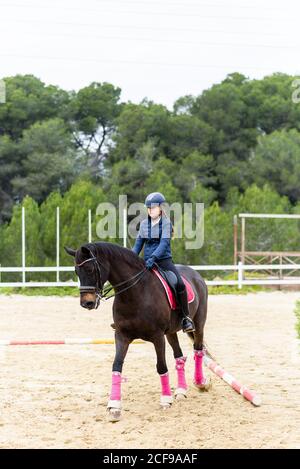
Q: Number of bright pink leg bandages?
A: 4